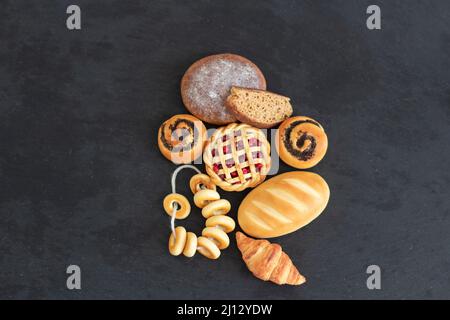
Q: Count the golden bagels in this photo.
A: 9